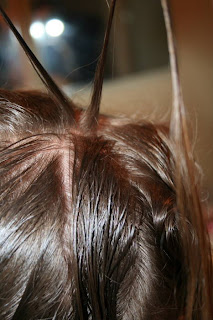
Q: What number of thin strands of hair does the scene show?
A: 3